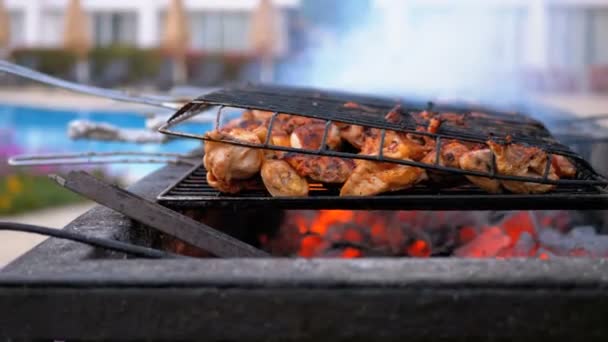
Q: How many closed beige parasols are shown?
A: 4